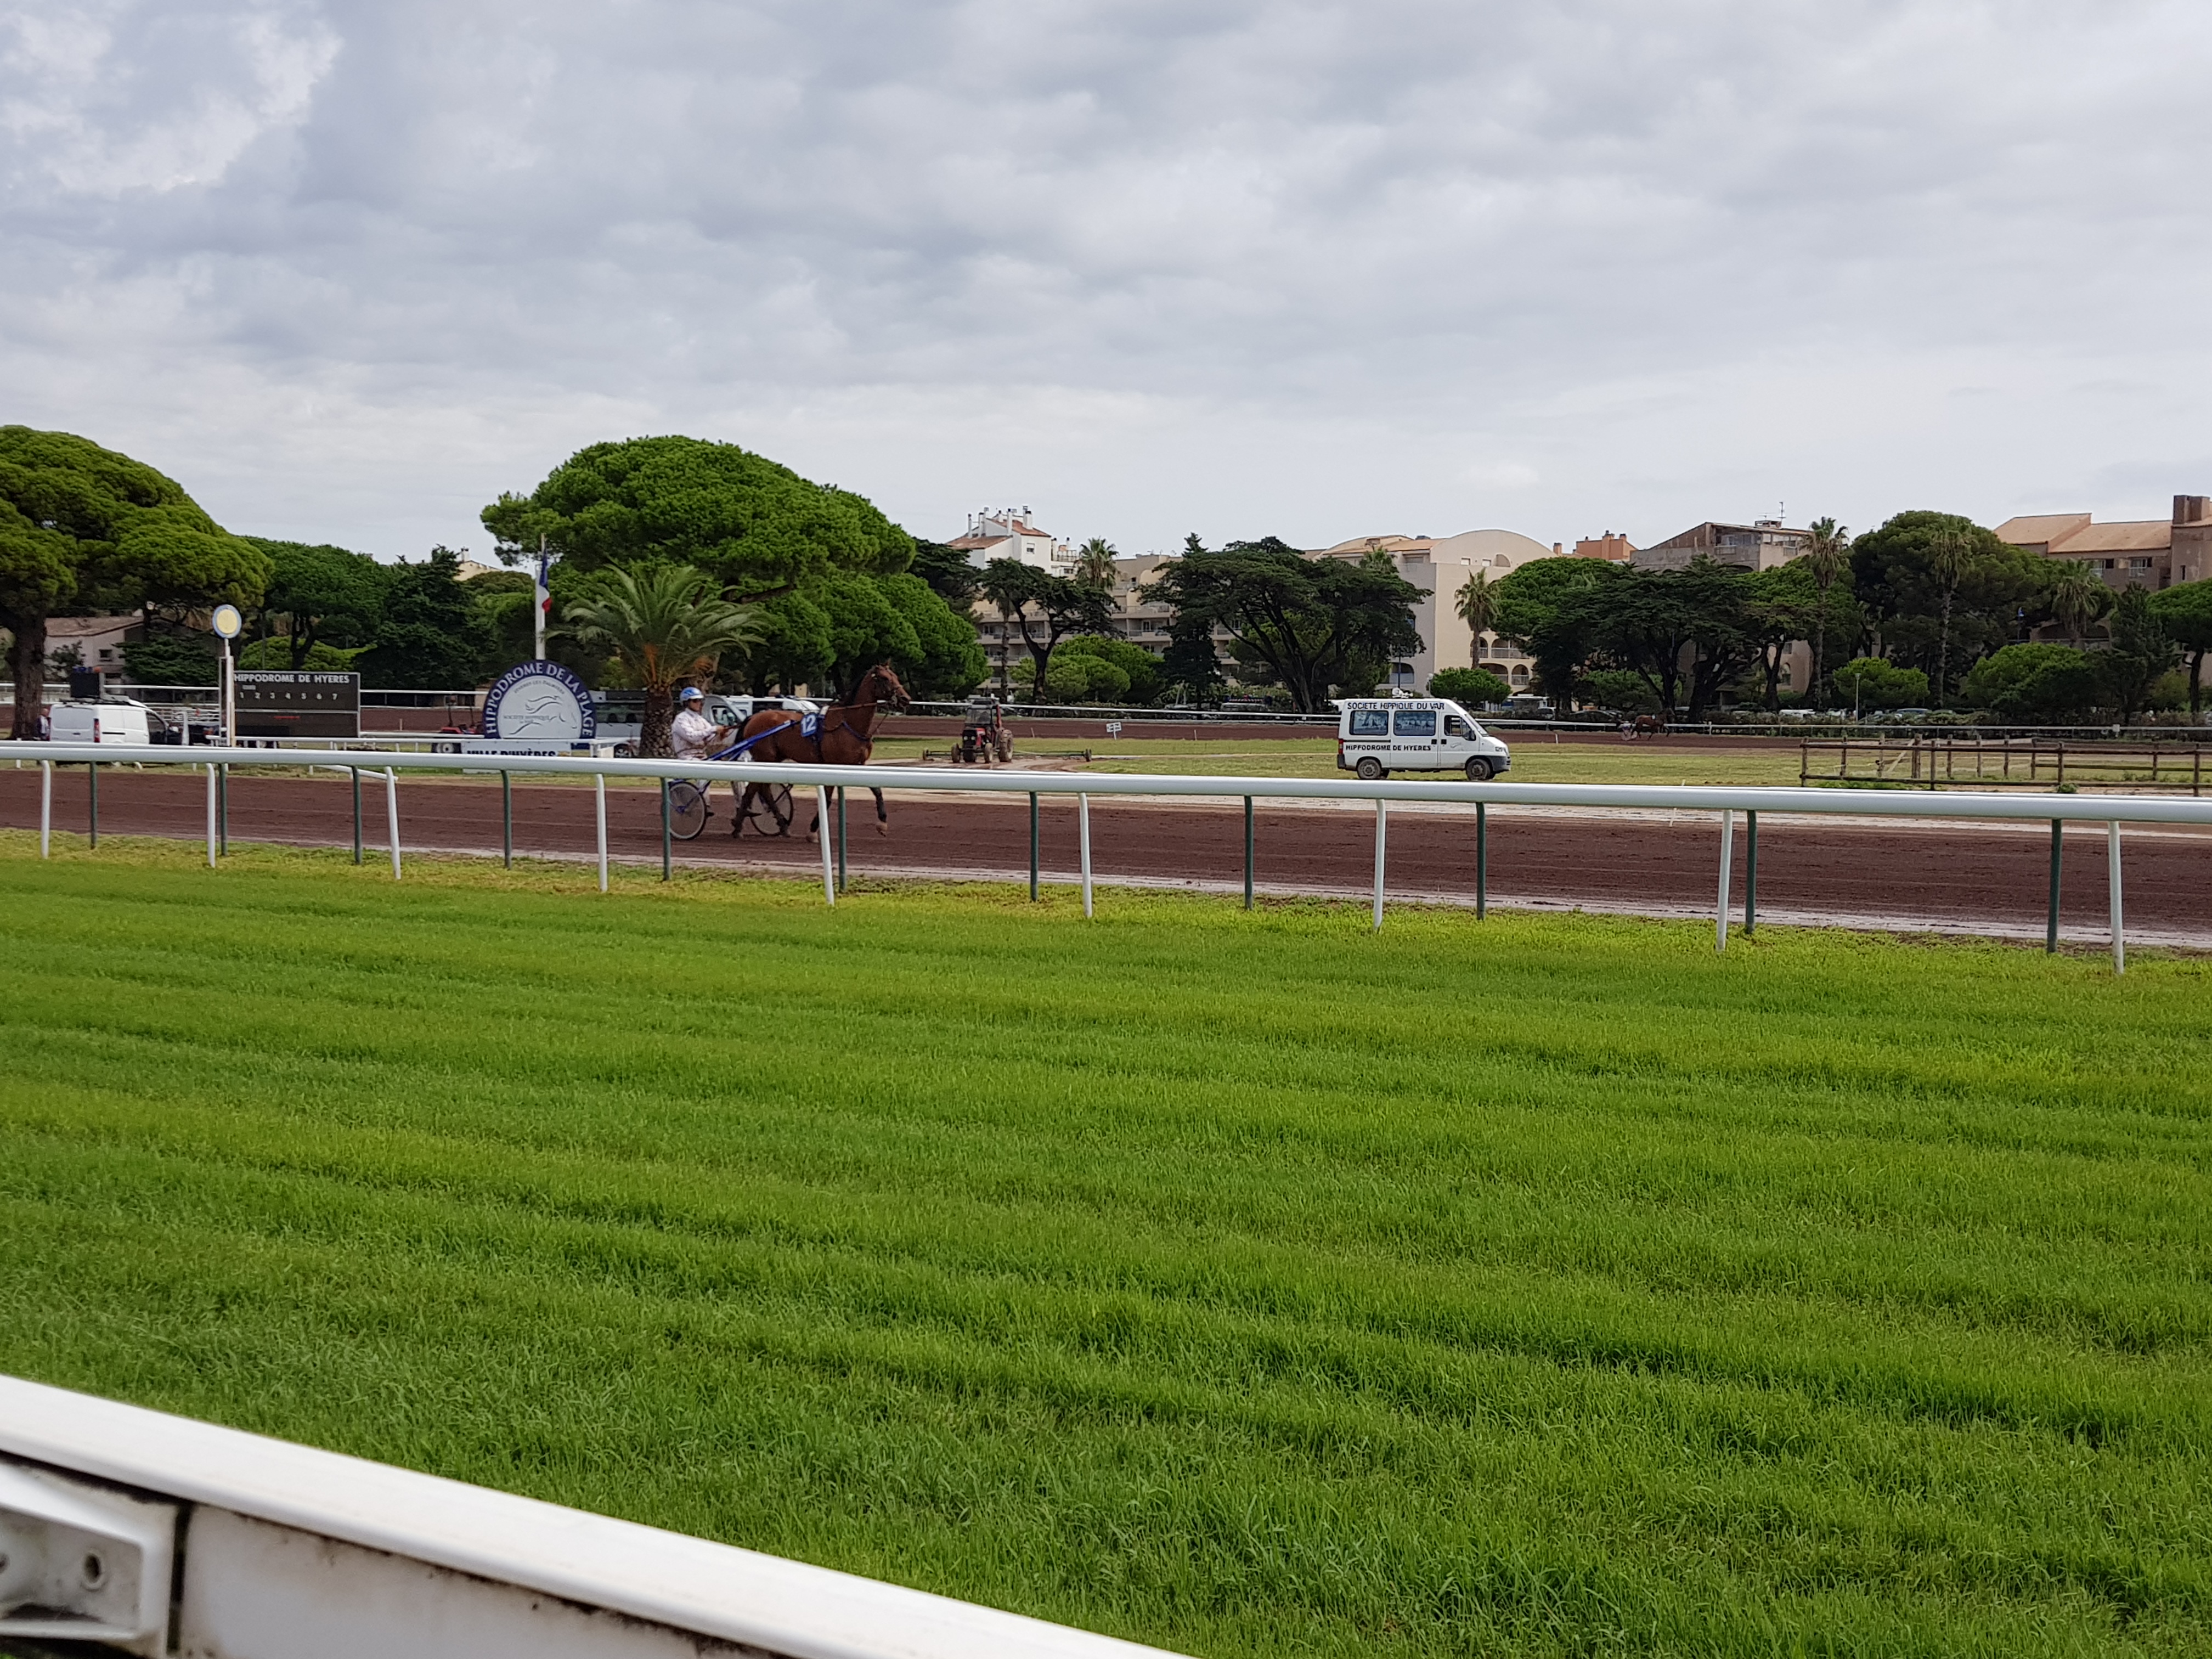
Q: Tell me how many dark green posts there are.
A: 11